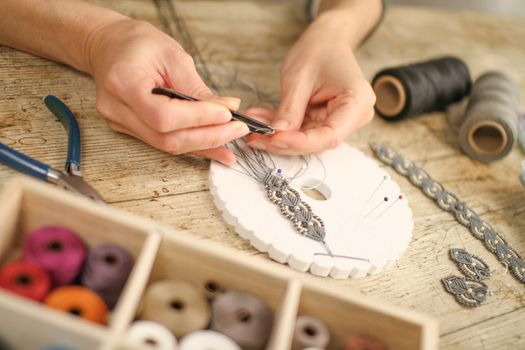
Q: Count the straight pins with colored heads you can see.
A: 4